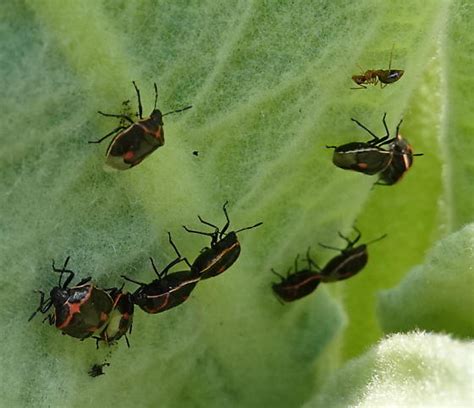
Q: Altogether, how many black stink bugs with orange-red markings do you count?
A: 9